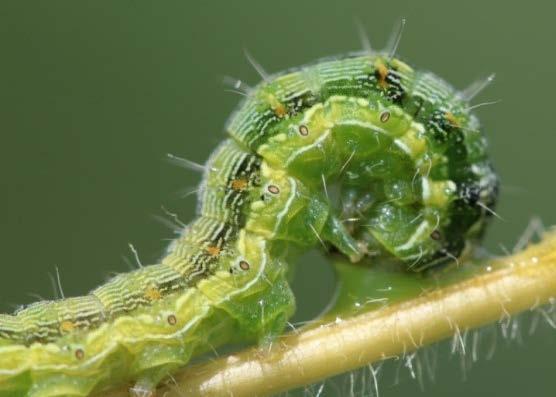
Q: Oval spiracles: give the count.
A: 7